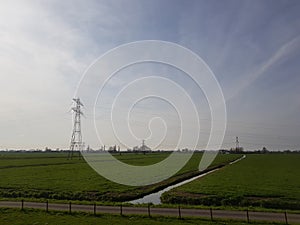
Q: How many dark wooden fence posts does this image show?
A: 10